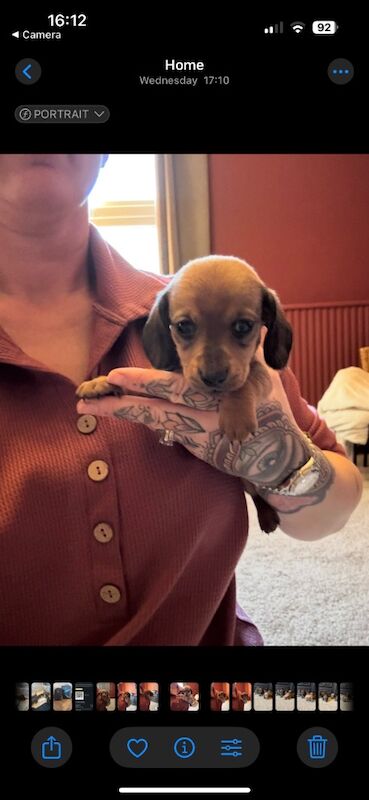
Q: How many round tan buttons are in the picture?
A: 4